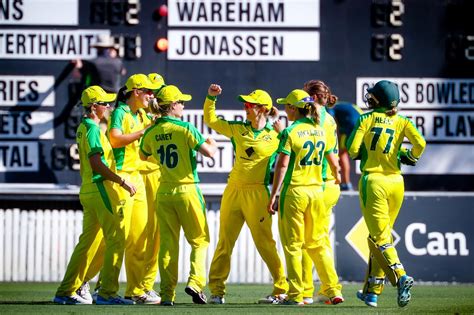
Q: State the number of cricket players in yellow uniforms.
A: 8